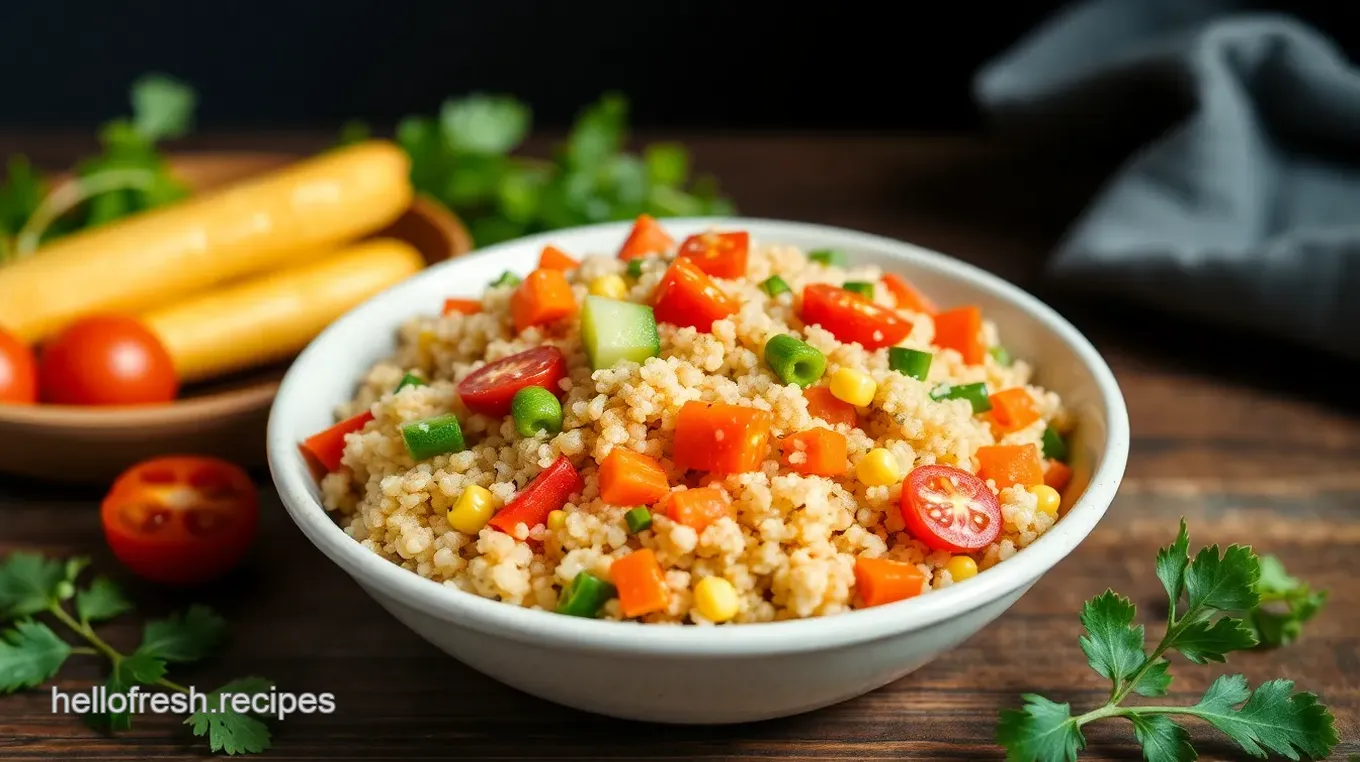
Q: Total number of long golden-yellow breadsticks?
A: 2